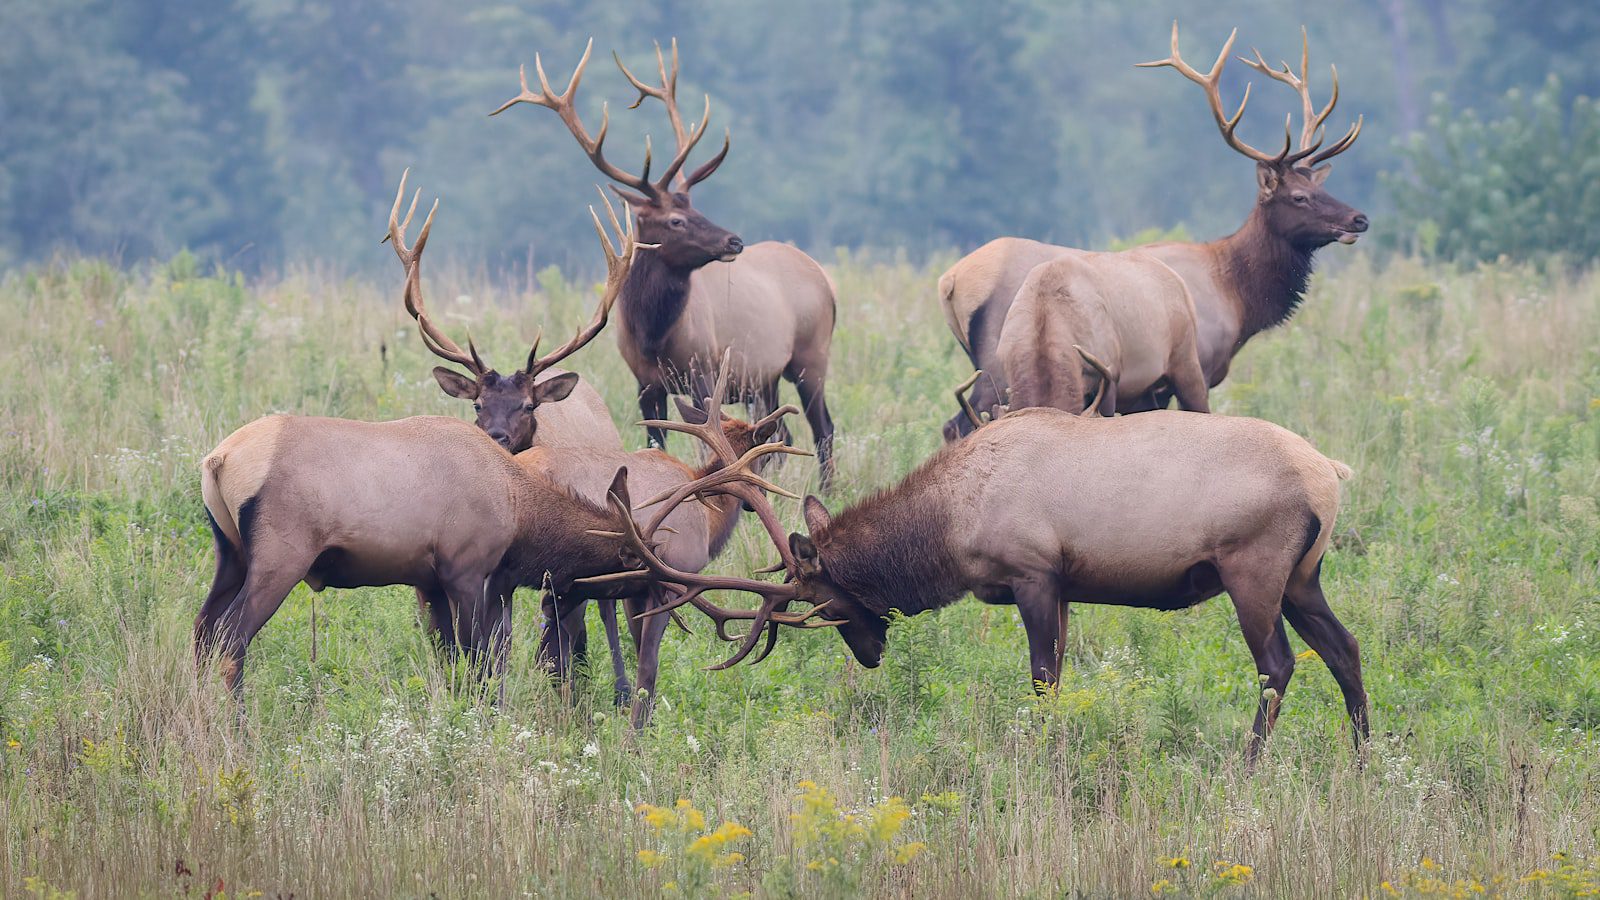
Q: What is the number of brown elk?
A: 7